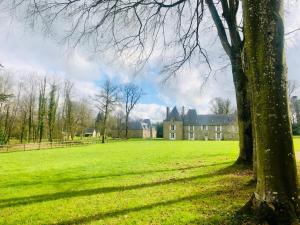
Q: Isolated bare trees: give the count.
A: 2